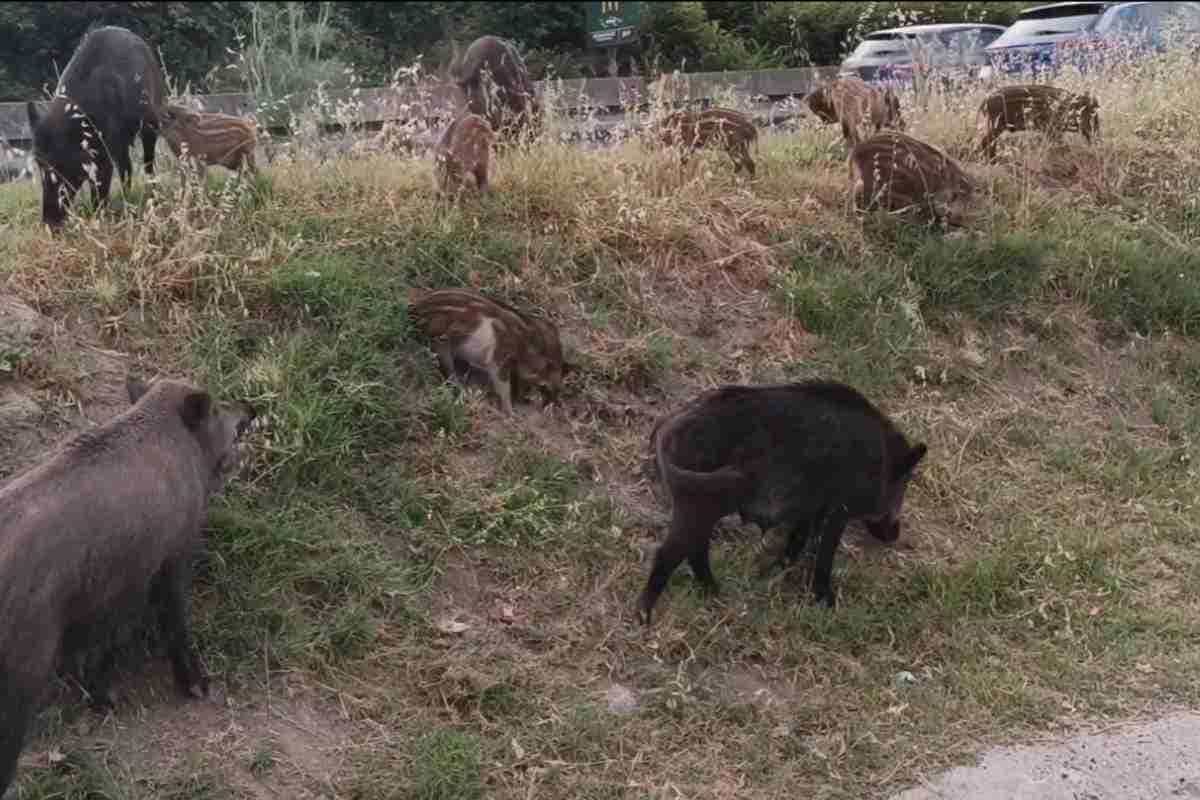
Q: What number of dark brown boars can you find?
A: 4